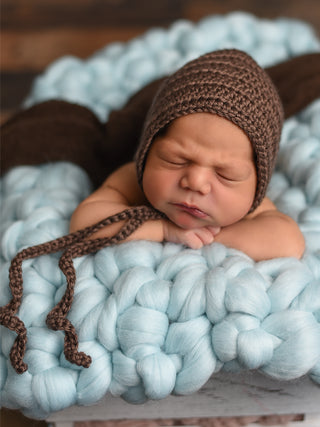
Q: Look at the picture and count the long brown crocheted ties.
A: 2